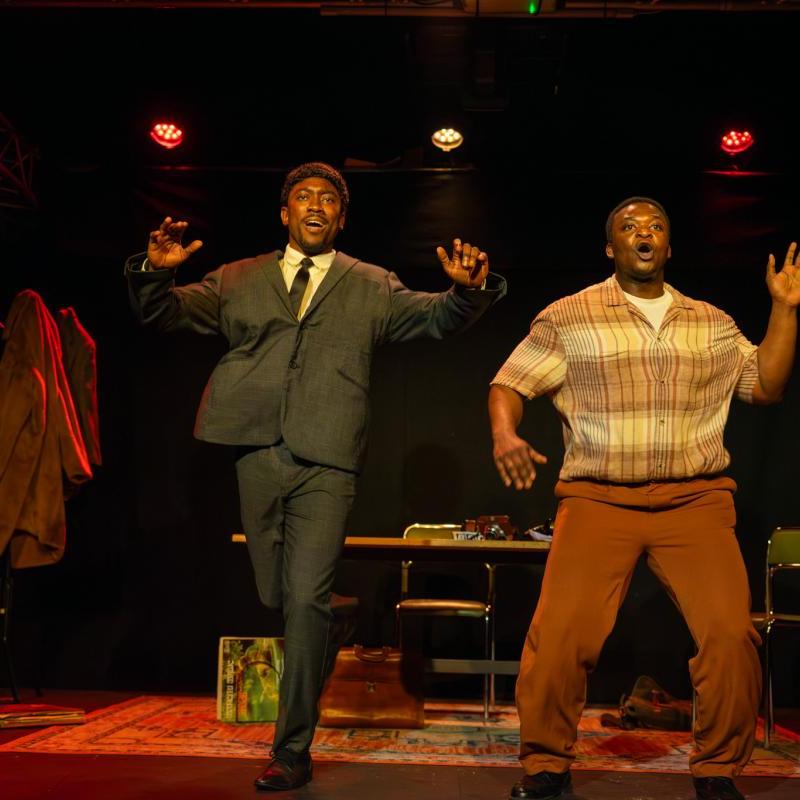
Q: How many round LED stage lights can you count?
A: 3